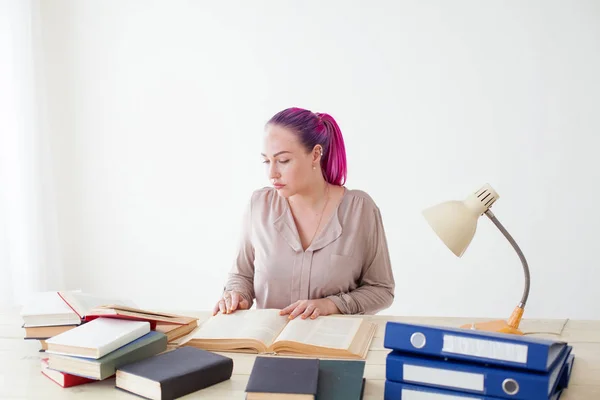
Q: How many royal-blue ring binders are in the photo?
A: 3